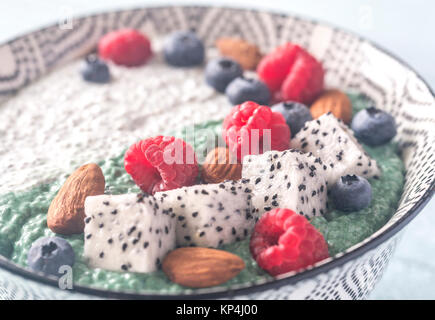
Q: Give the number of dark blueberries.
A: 8